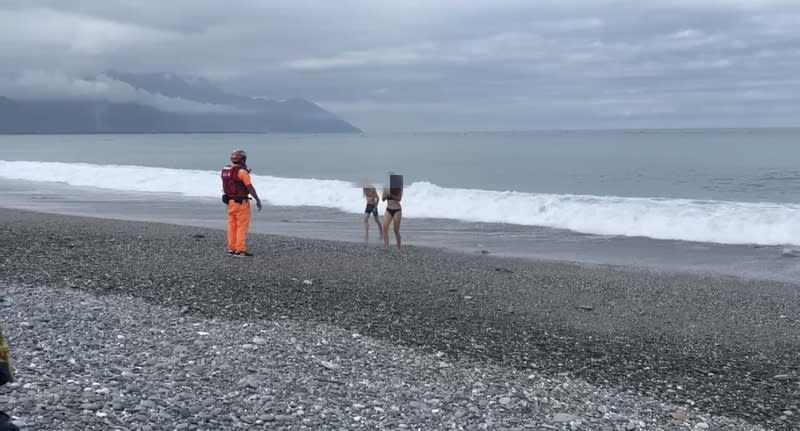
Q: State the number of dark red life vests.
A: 1